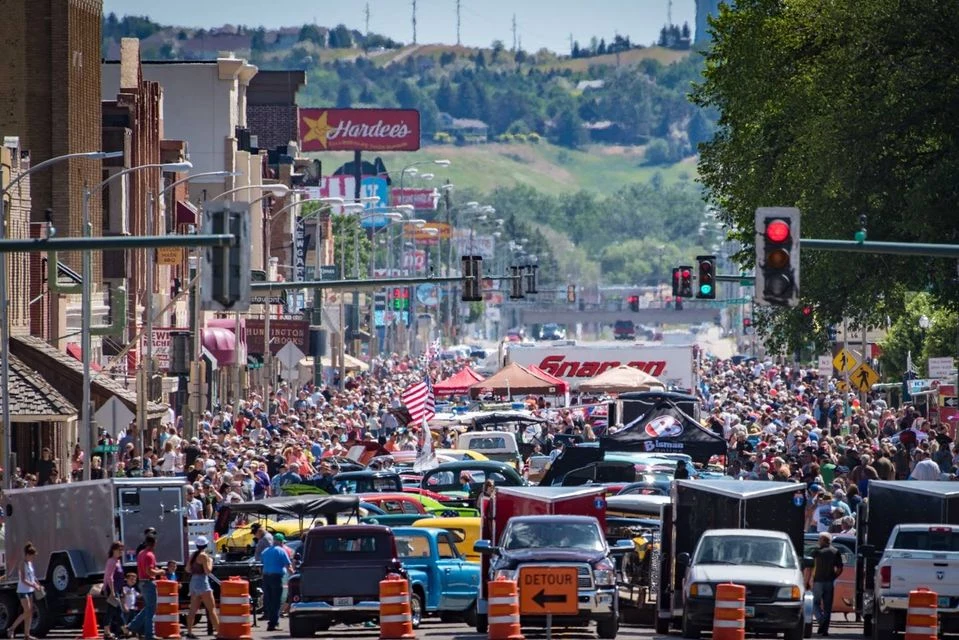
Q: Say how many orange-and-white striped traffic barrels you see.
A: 6